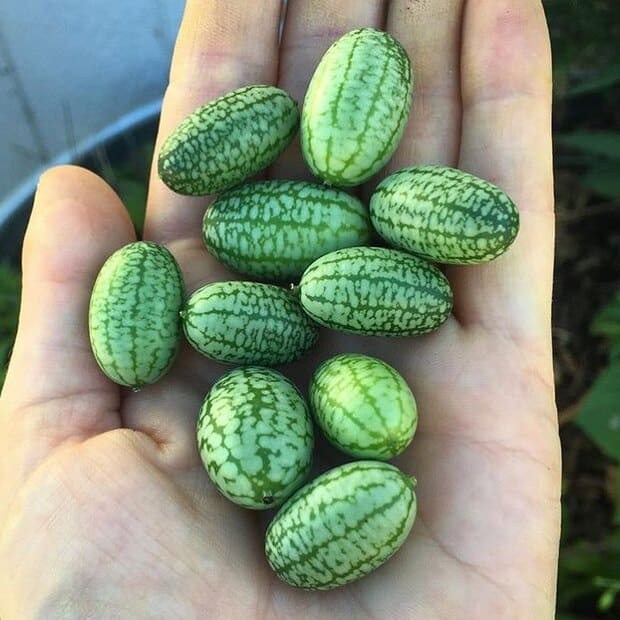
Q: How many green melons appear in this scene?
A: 10